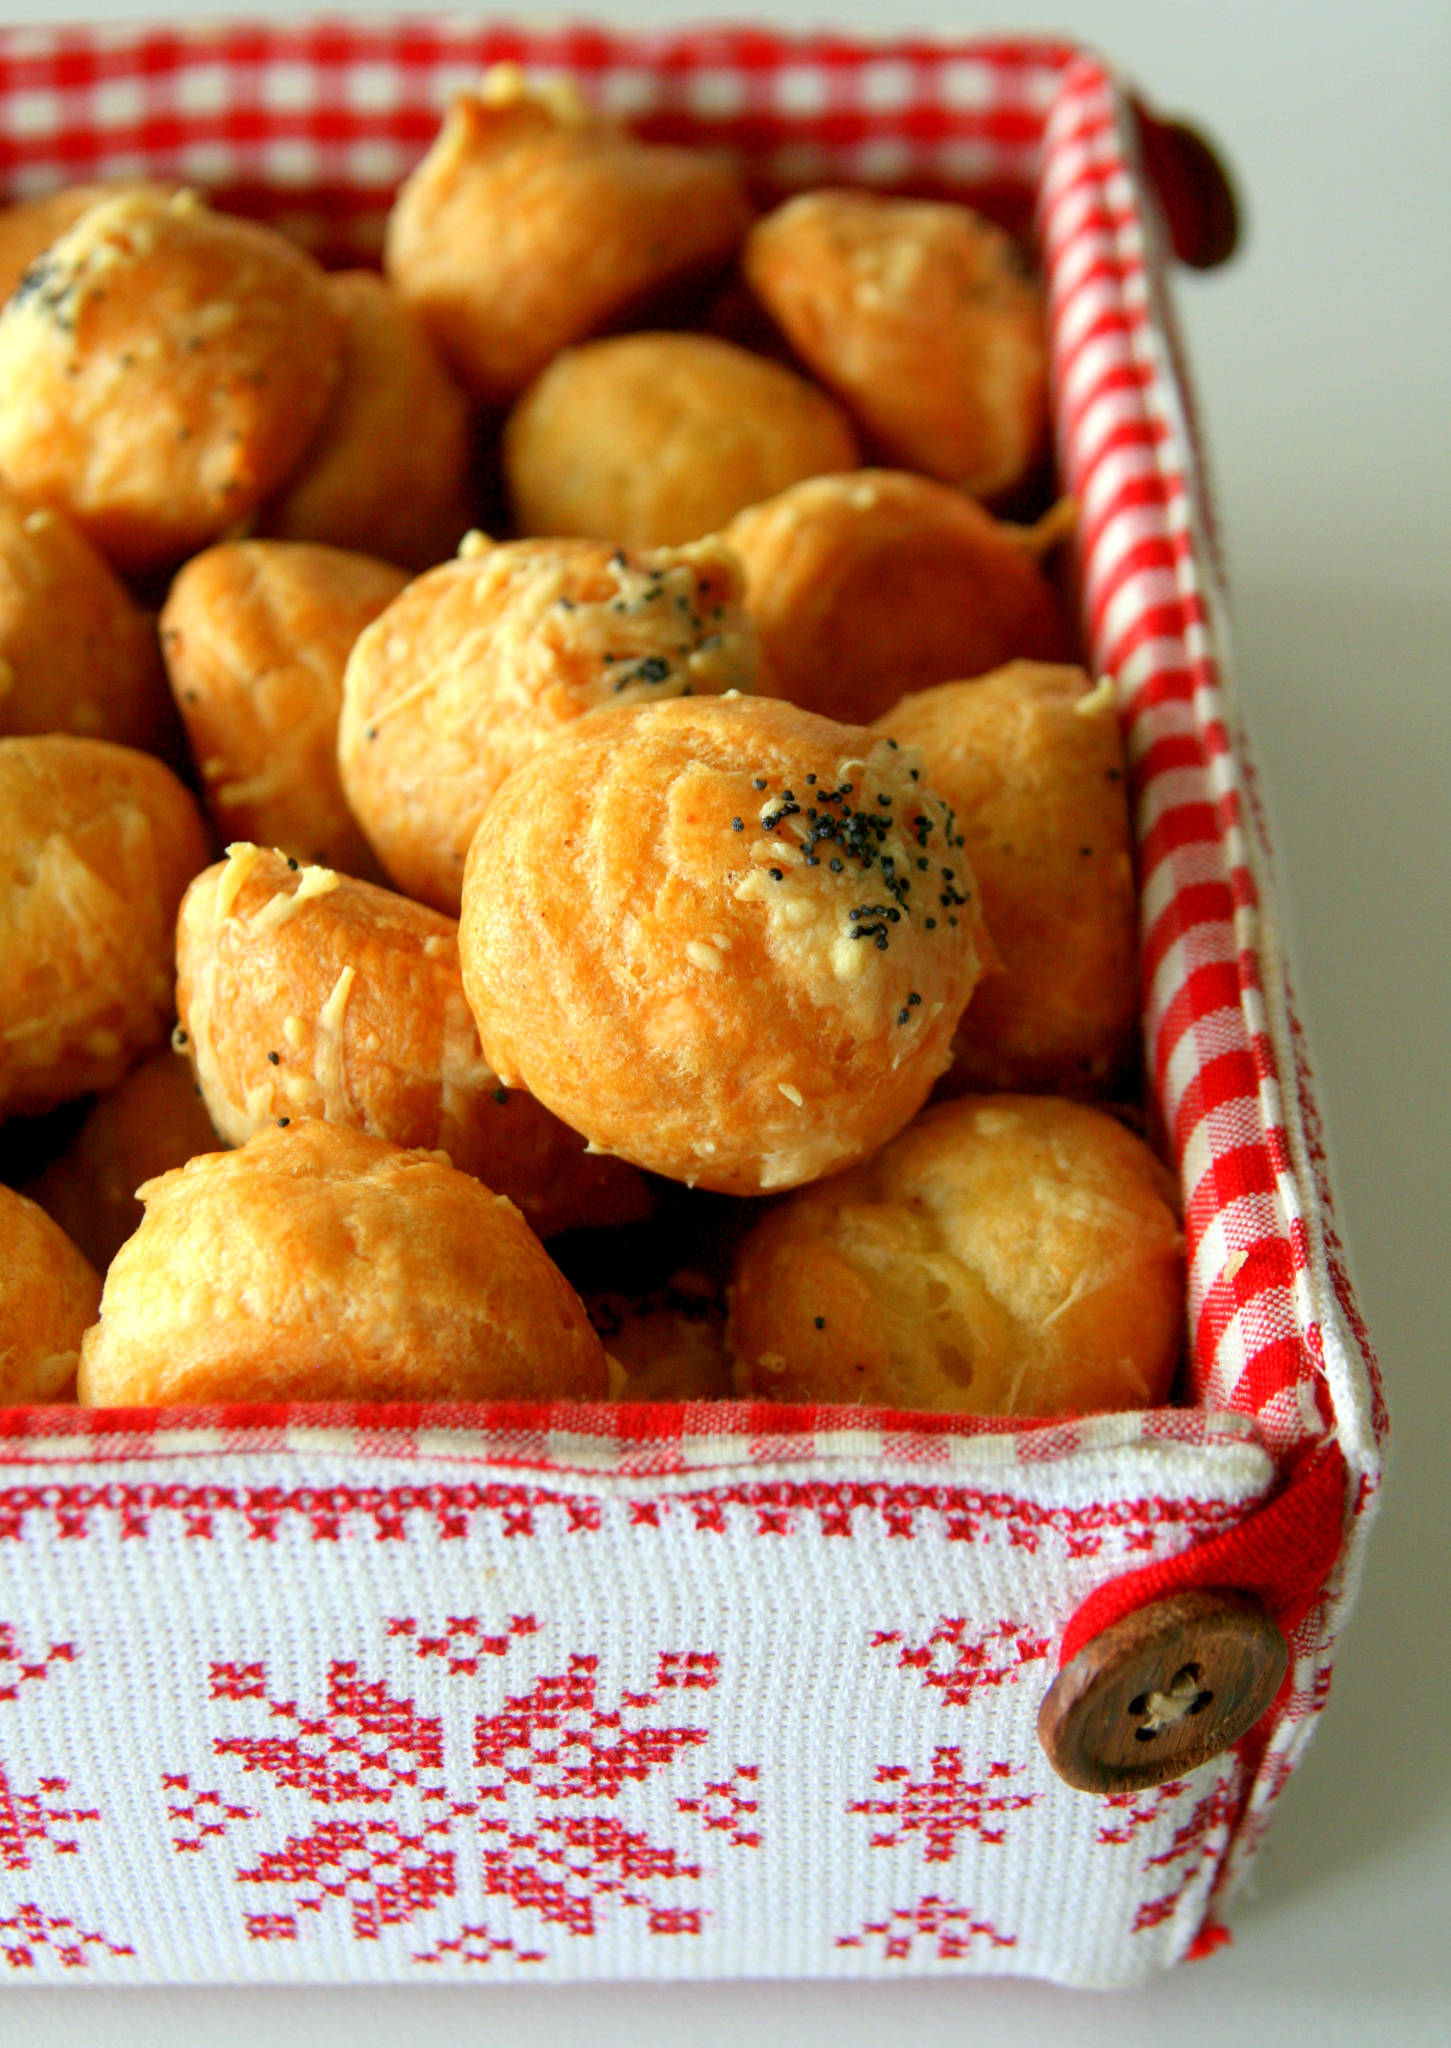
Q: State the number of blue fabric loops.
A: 0